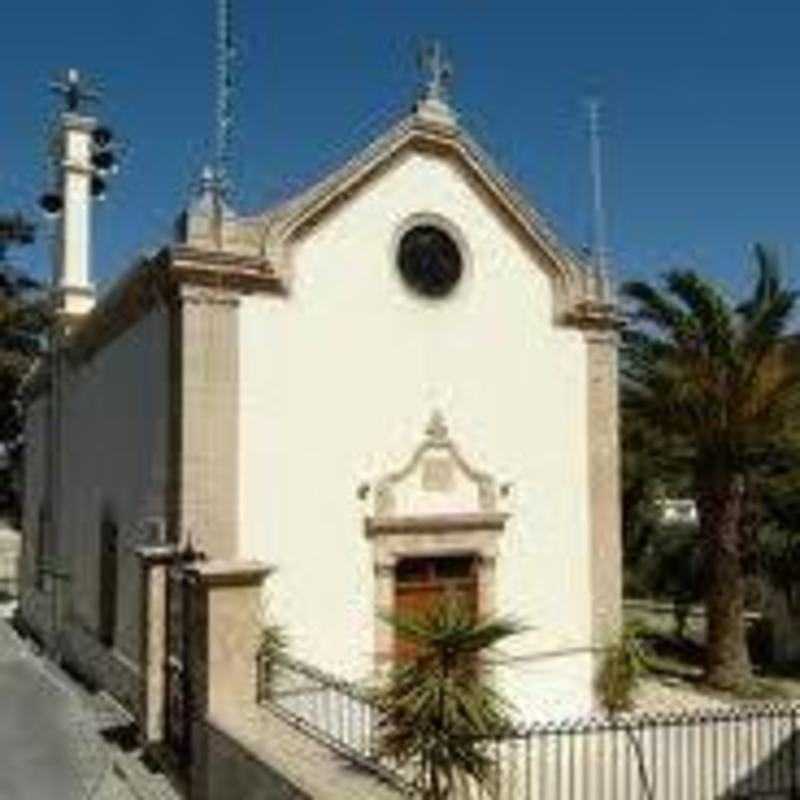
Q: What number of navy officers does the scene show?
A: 0